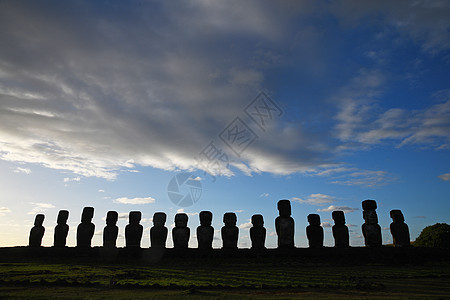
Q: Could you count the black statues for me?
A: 15